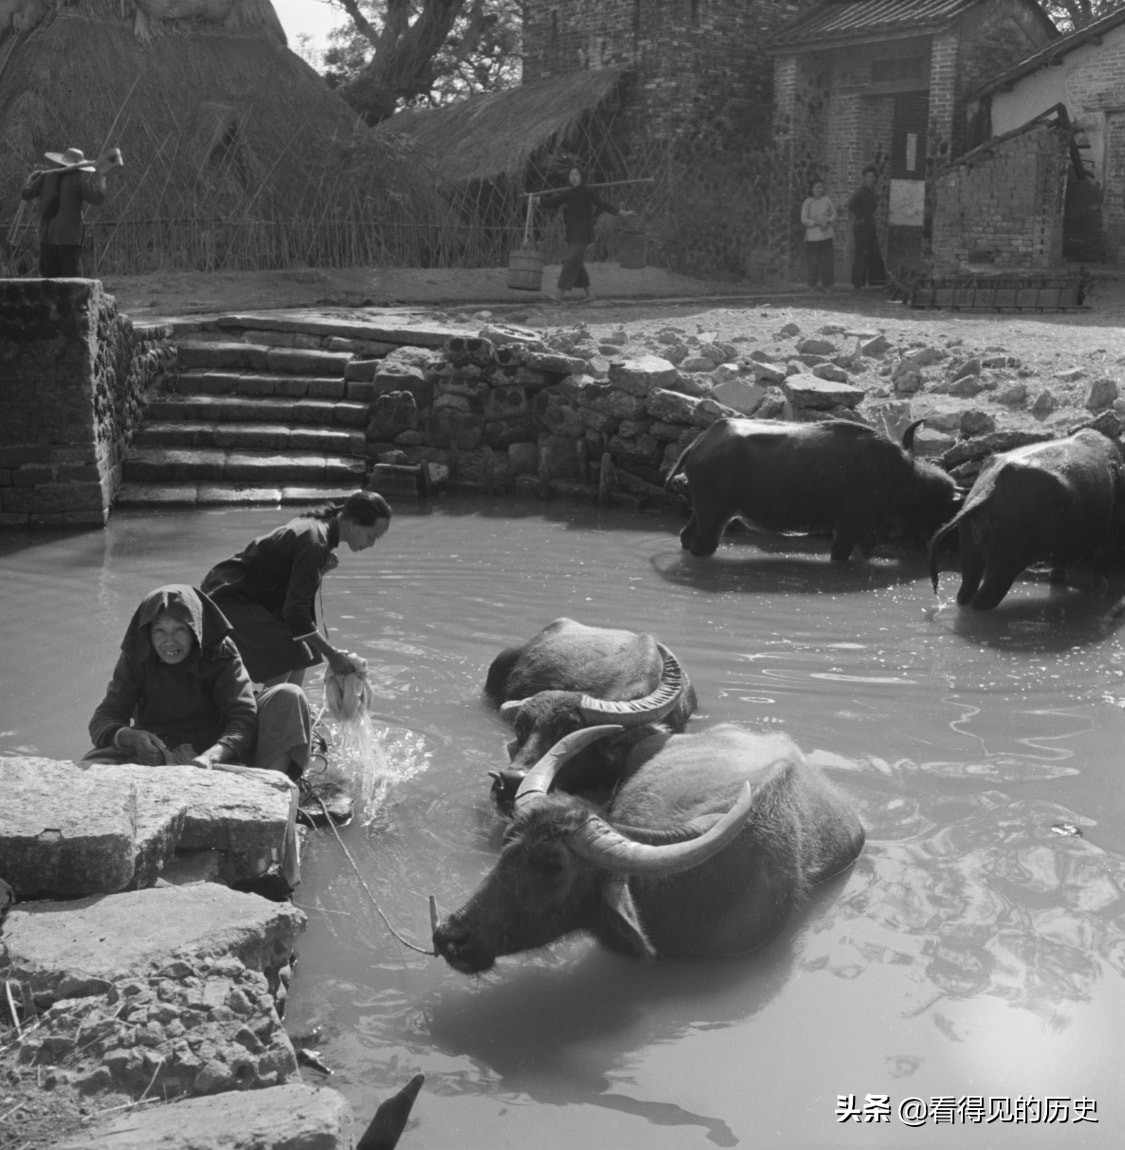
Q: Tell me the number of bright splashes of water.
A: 1